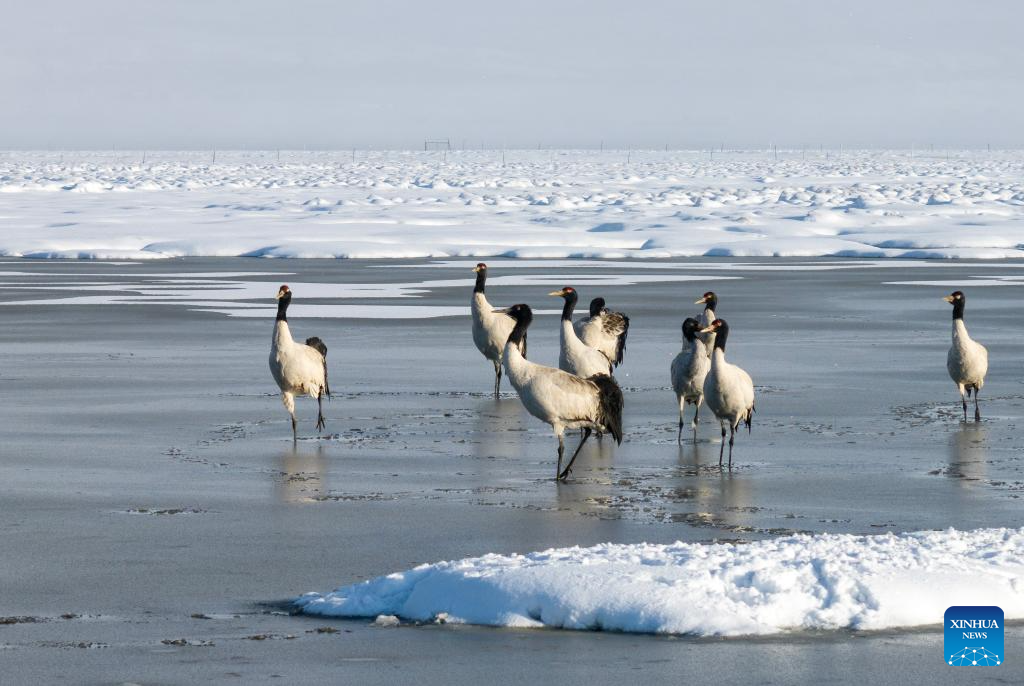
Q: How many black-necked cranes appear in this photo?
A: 9